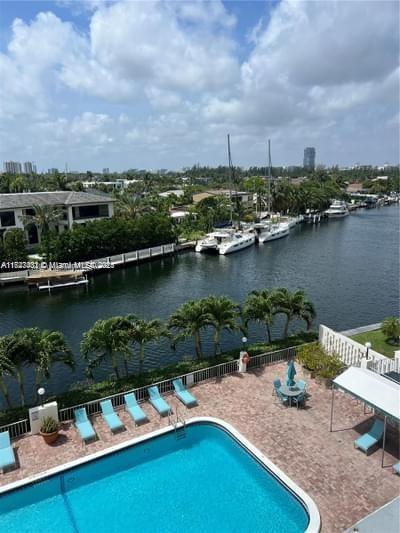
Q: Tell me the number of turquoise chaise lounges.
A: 8